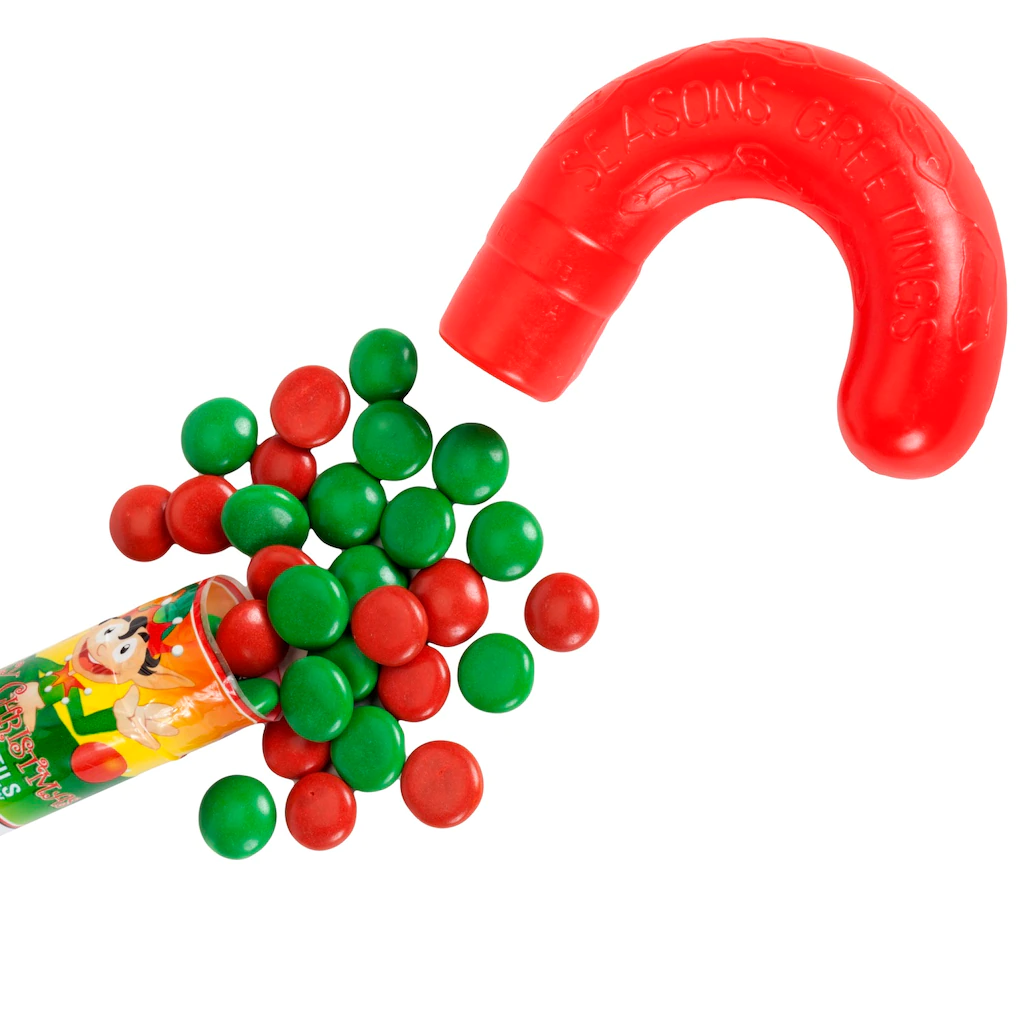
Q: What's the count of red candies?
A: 13